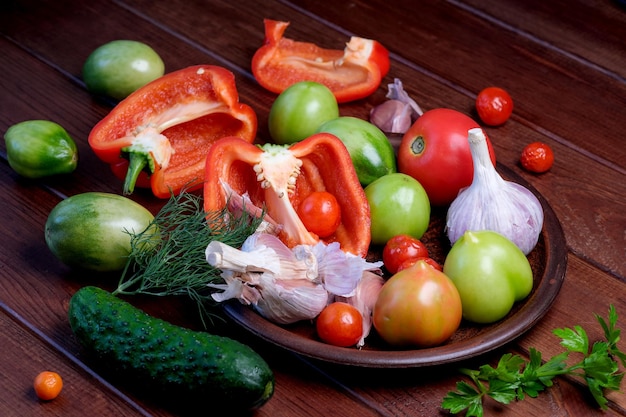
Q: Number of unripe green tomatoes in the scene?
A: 7